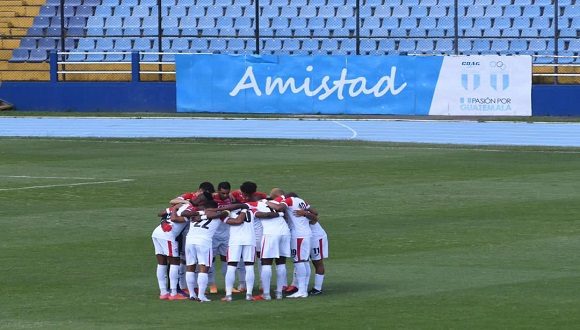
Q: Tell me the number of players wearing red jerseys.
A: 3